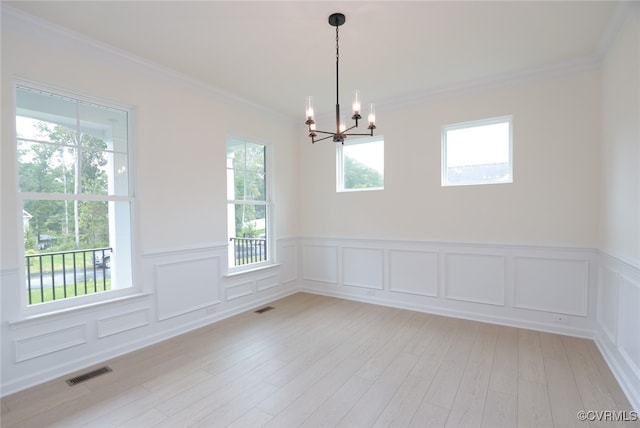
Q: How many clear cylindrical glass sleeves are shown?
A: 5